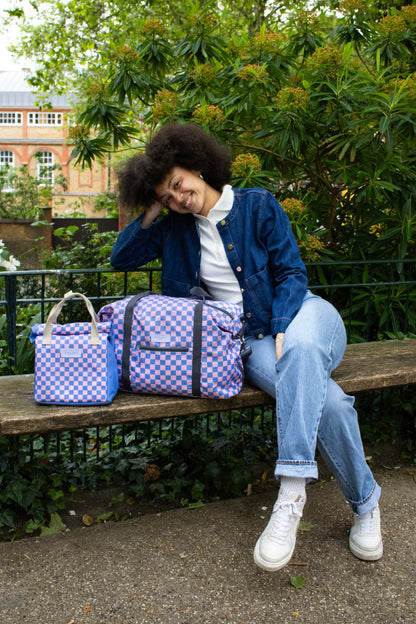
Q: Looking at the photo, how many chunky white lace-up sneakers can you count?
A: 2